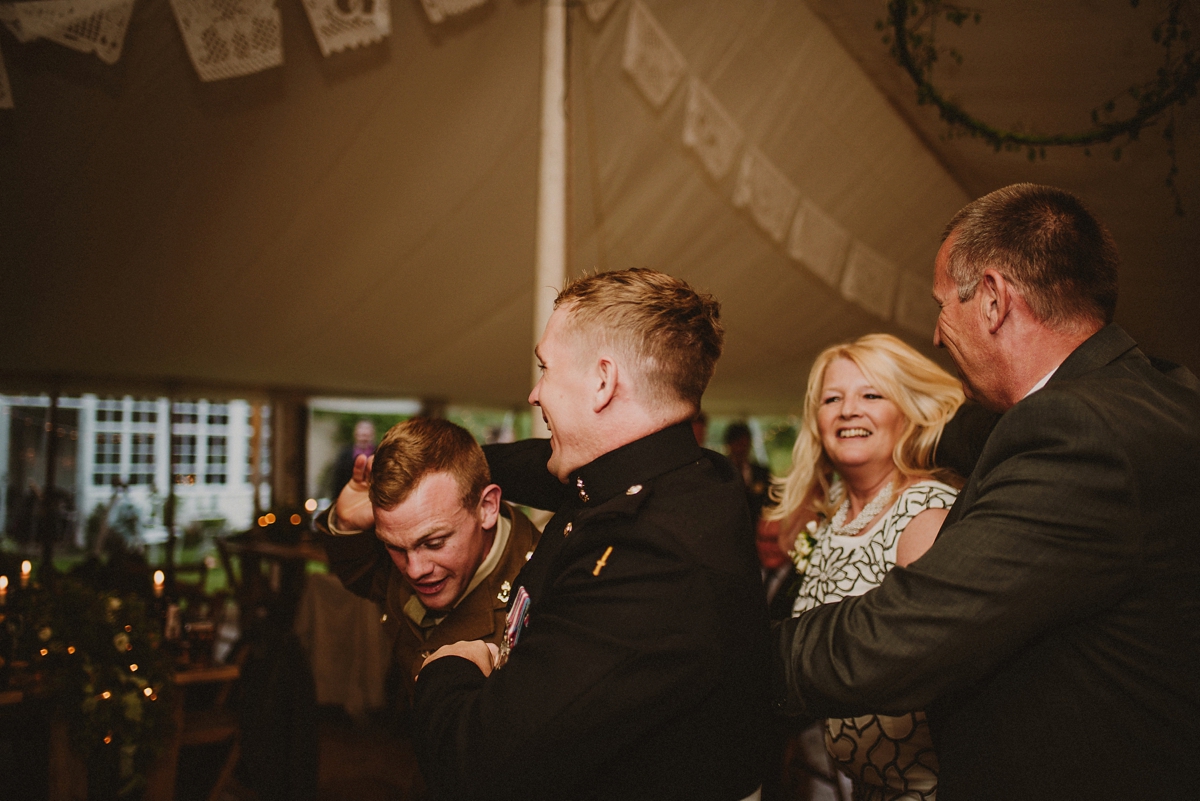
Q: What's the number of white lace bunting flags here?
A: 12